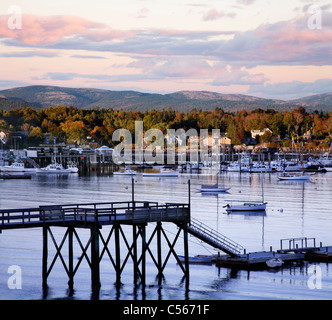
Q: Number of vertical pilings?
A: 8